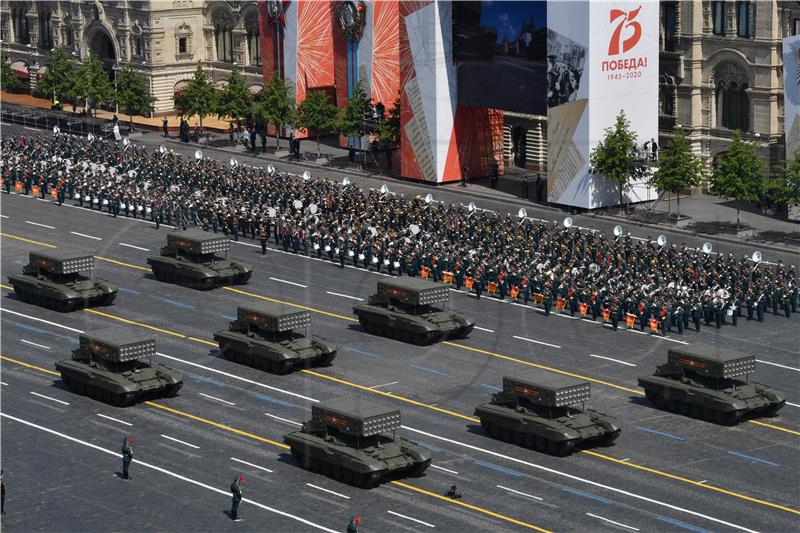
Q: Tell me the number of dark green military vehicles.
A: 8